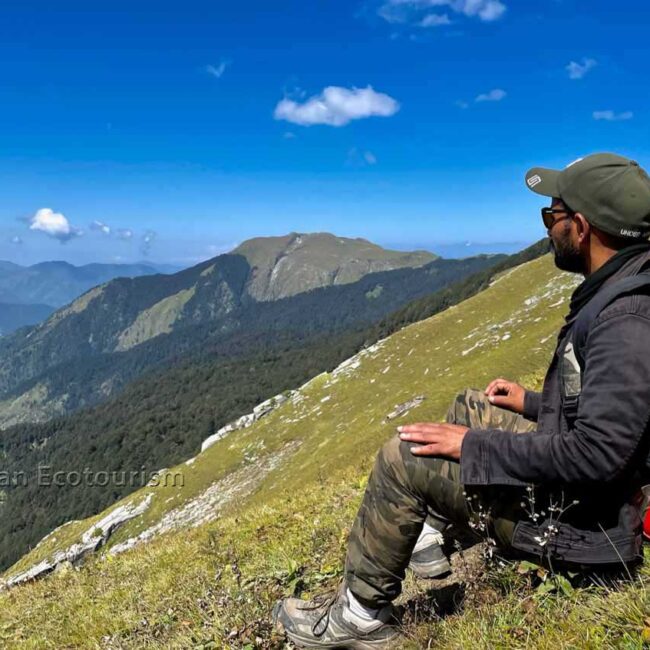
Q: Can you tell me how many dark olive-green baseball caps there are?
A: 1